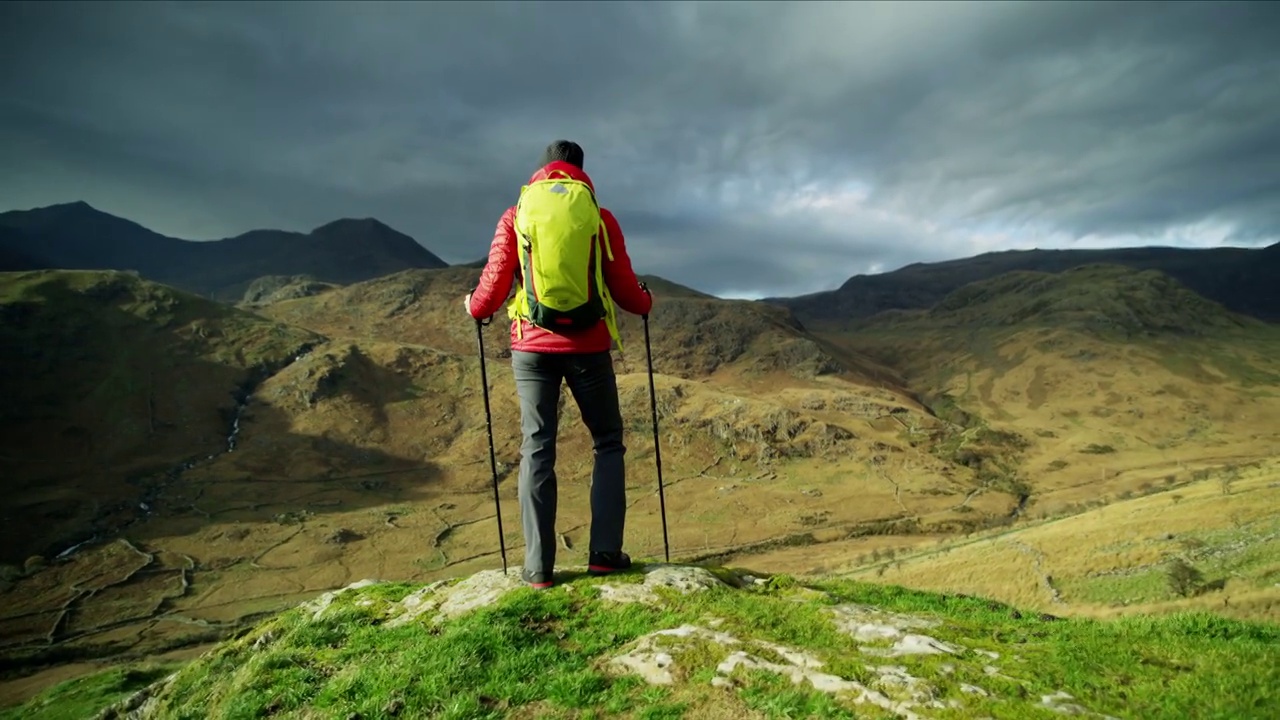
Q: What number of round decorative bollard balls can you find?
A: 0